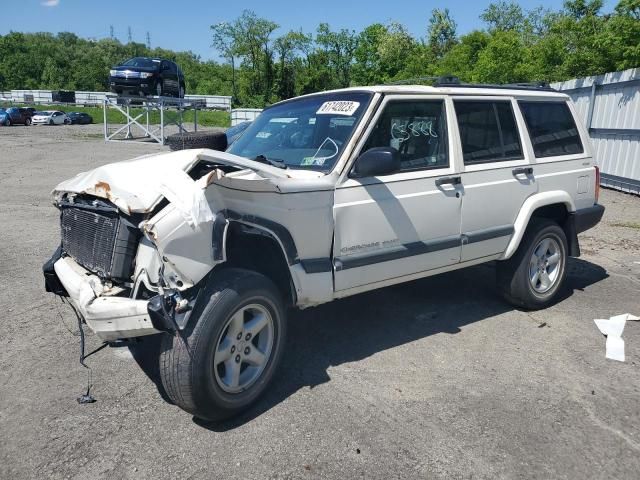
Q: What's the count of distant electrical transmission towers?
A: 3